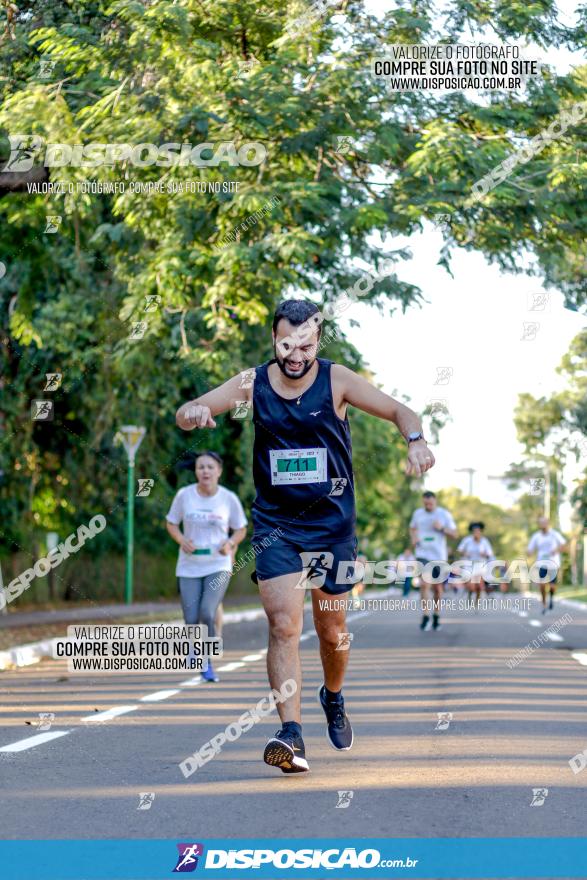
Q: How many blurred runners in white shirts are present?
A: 4